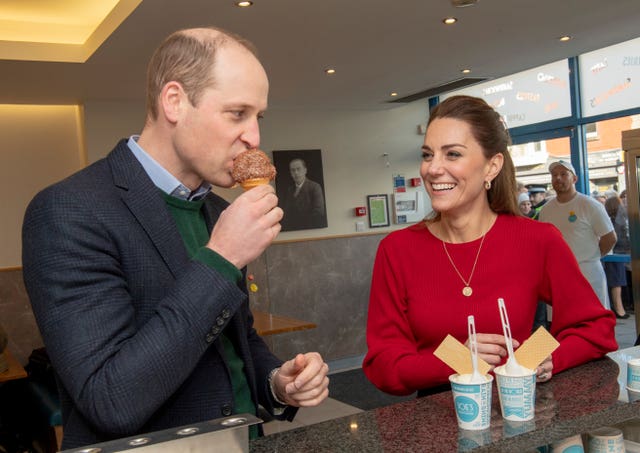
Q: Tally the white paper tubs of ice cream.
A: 2